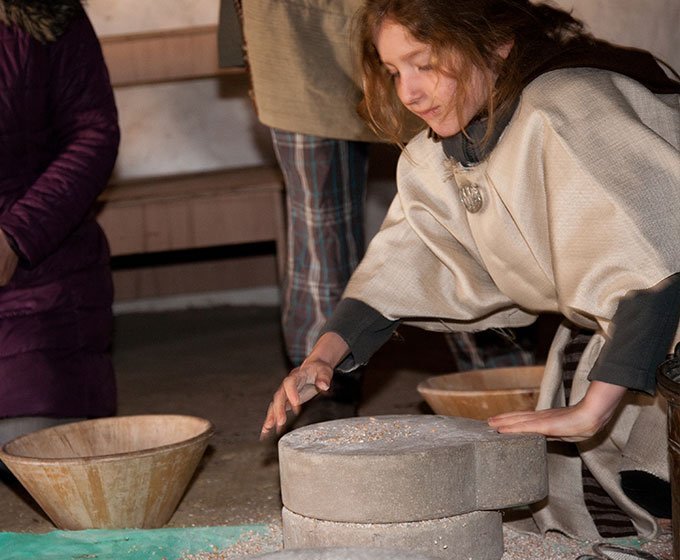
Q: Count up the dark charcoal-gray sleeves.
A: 2